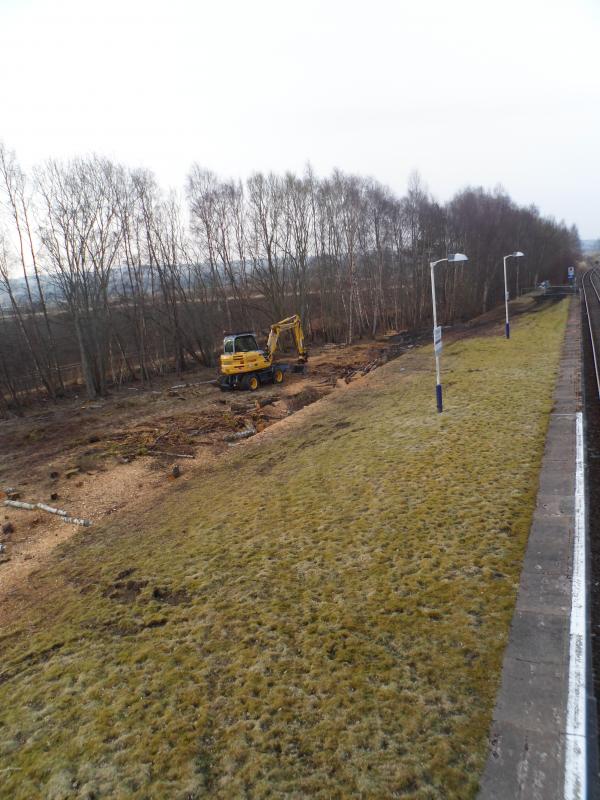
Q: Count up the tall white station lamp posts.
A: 2